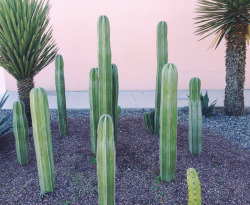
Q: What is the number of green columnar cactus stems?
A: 11